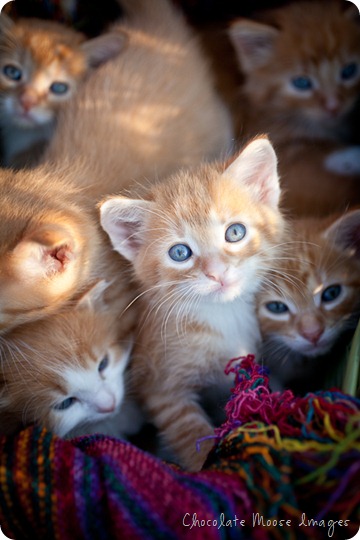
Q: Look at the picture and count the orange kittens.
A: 6